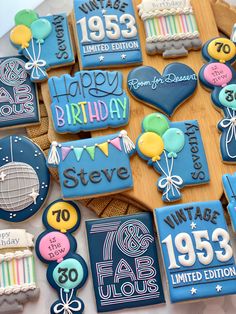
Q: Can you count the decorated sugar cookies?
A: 15